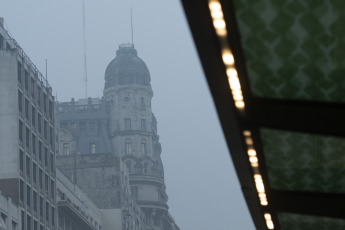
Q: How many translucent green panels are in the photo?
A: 3